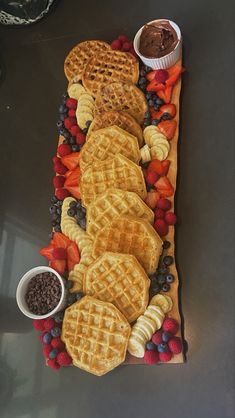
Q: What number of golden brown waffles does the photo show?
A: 10